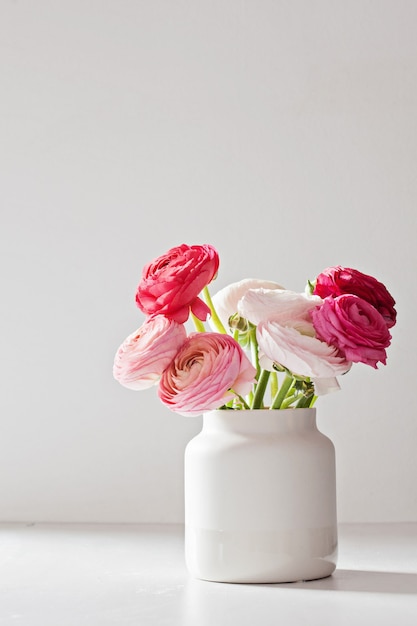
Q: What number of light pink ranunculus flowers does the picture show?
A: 2